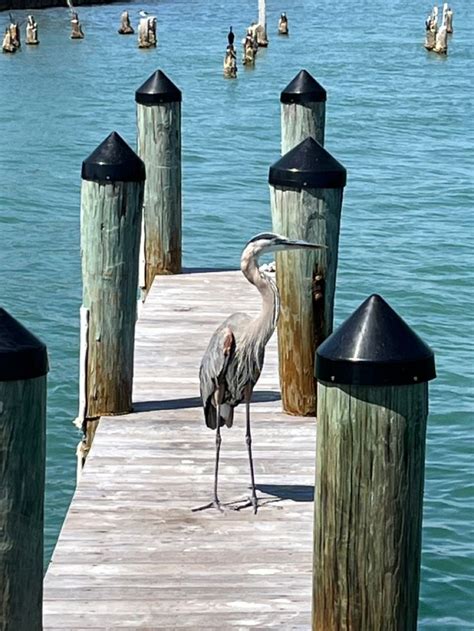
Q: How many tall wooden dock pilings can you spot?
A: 6